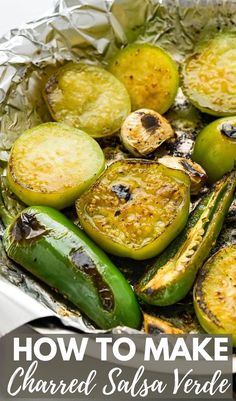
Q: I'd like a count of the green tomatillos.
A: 7